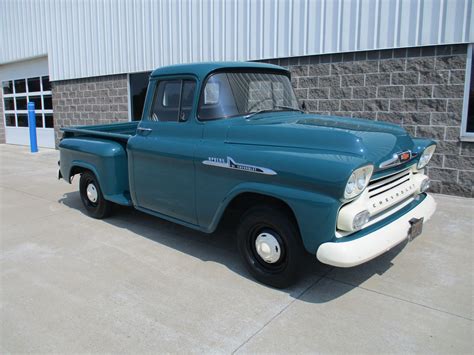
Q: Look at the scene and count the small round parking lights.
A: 2